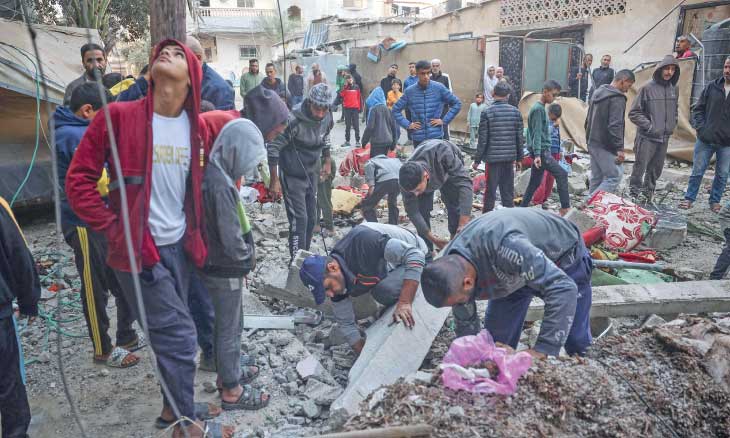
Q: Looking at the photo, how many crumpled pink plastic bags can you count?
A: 1